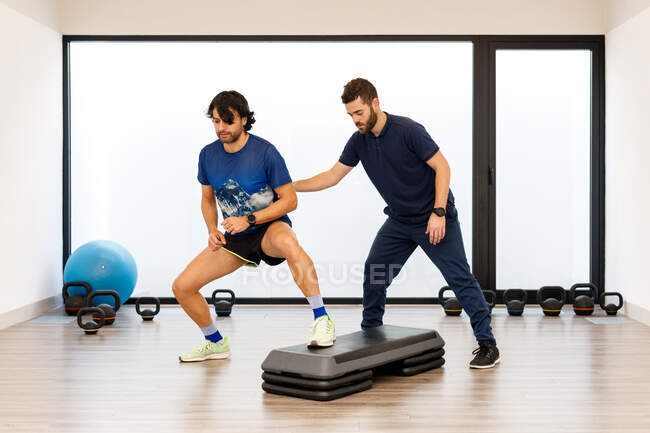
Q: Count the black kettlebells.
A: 11